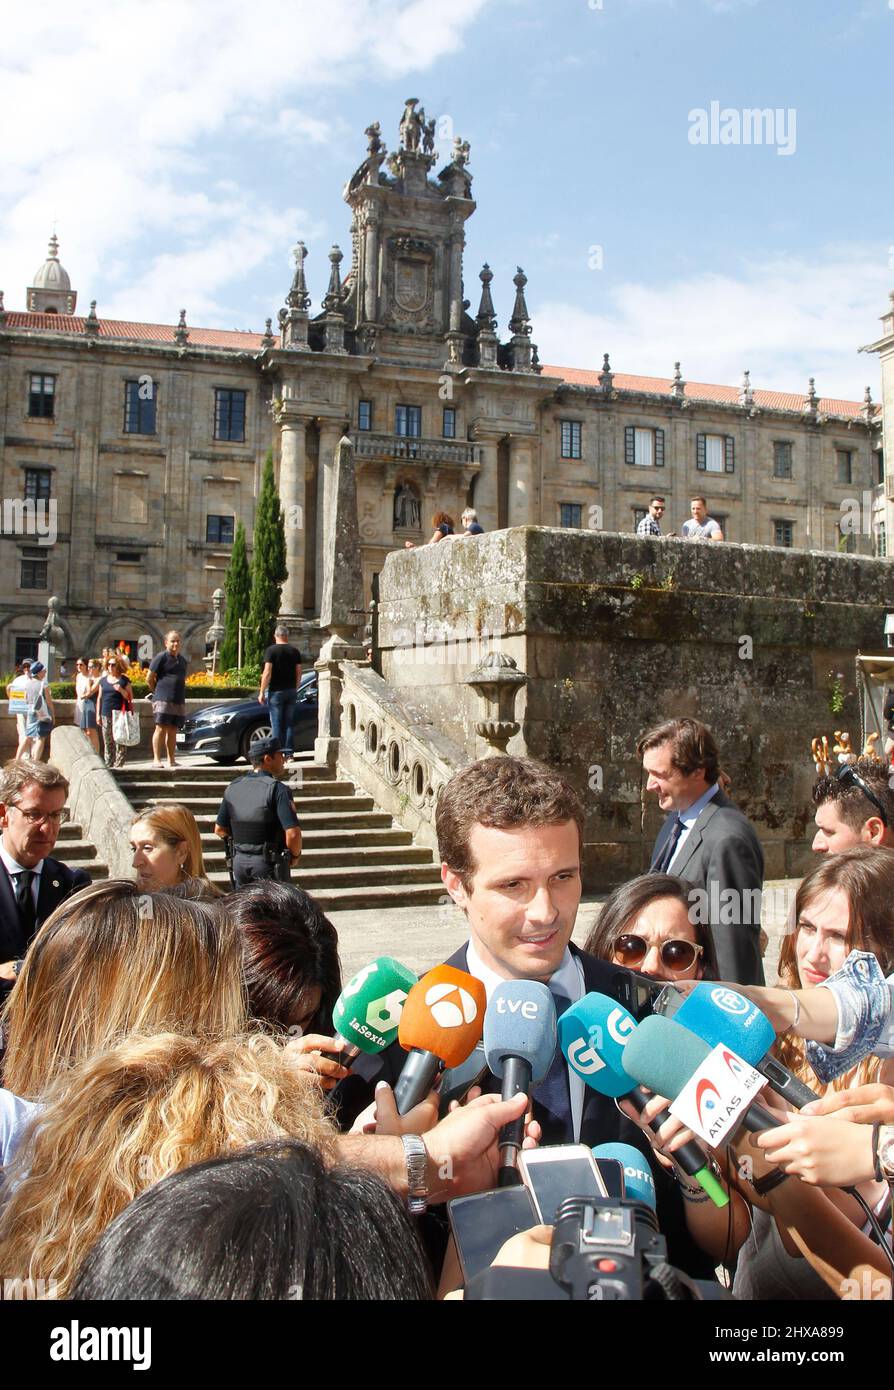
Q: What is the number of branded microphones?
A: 7